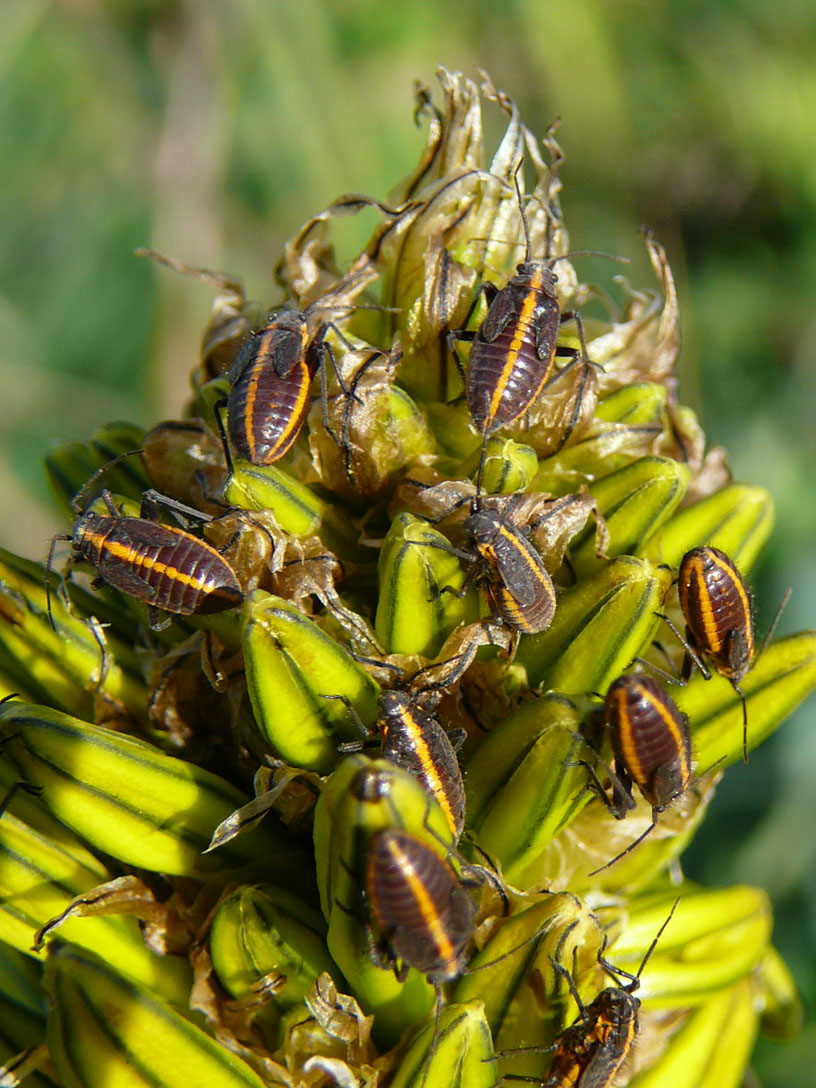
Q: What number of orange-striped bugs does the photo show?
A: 9